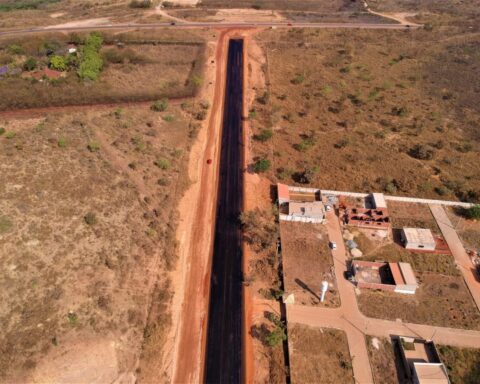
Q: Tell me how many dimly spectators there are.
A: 0